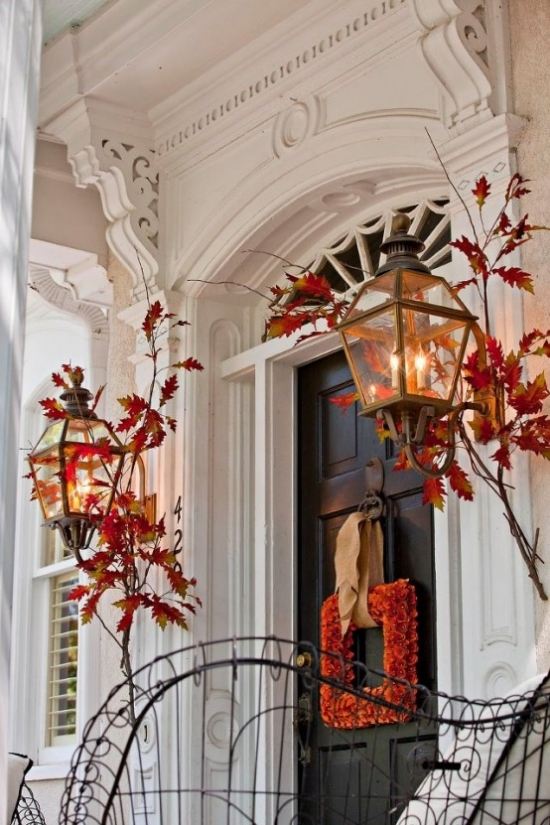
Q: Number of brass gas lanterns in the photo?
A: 2